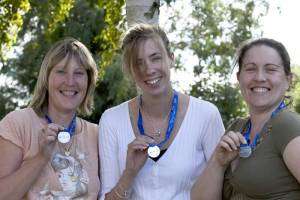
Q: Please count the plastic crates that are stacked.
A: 0